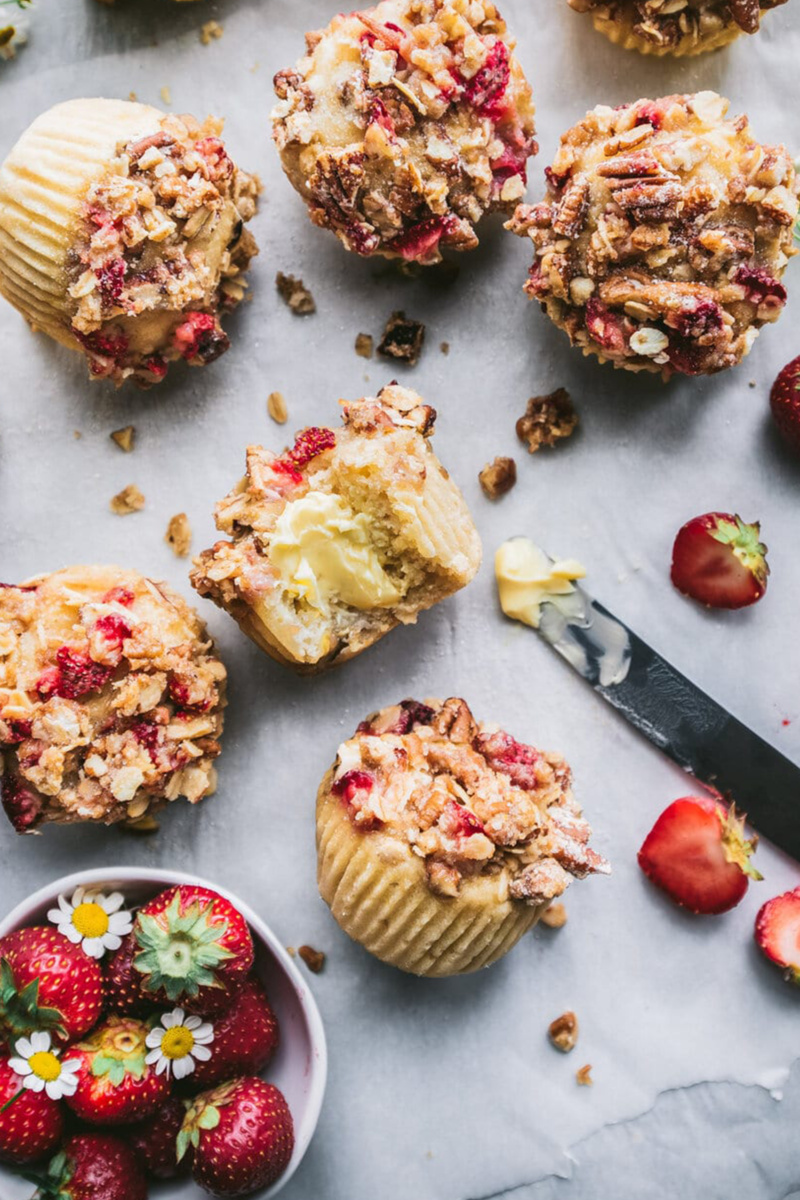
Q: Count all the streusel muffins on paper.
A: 7